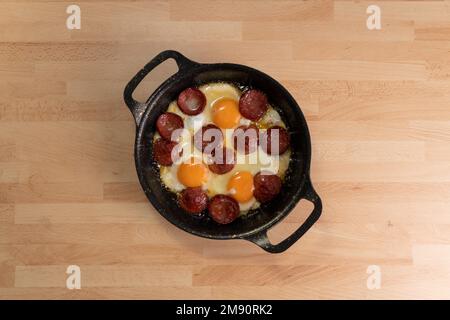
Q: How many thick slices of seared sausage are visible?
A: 11